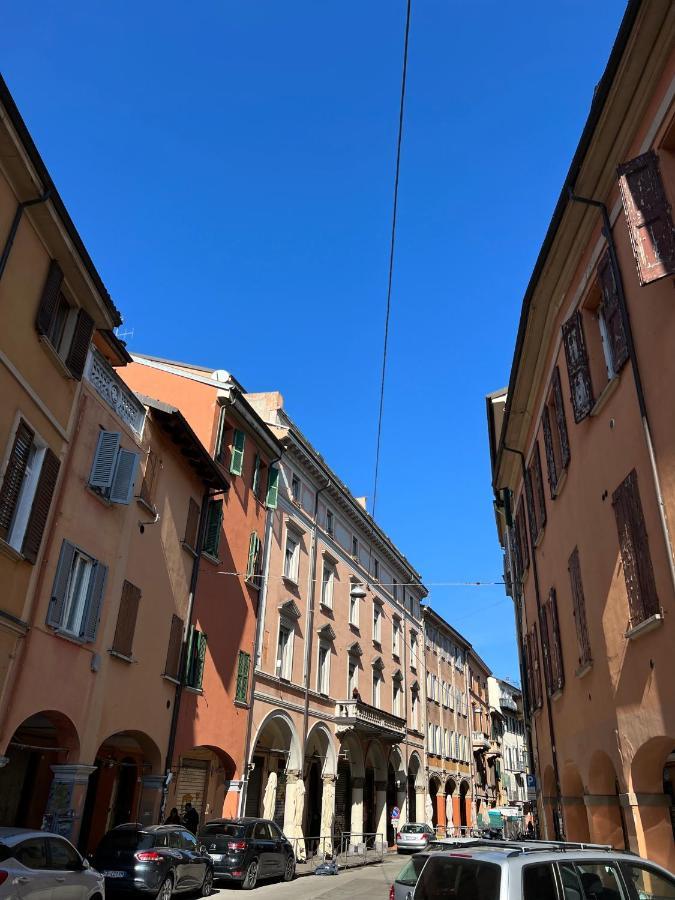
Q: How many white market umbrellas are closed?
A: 5